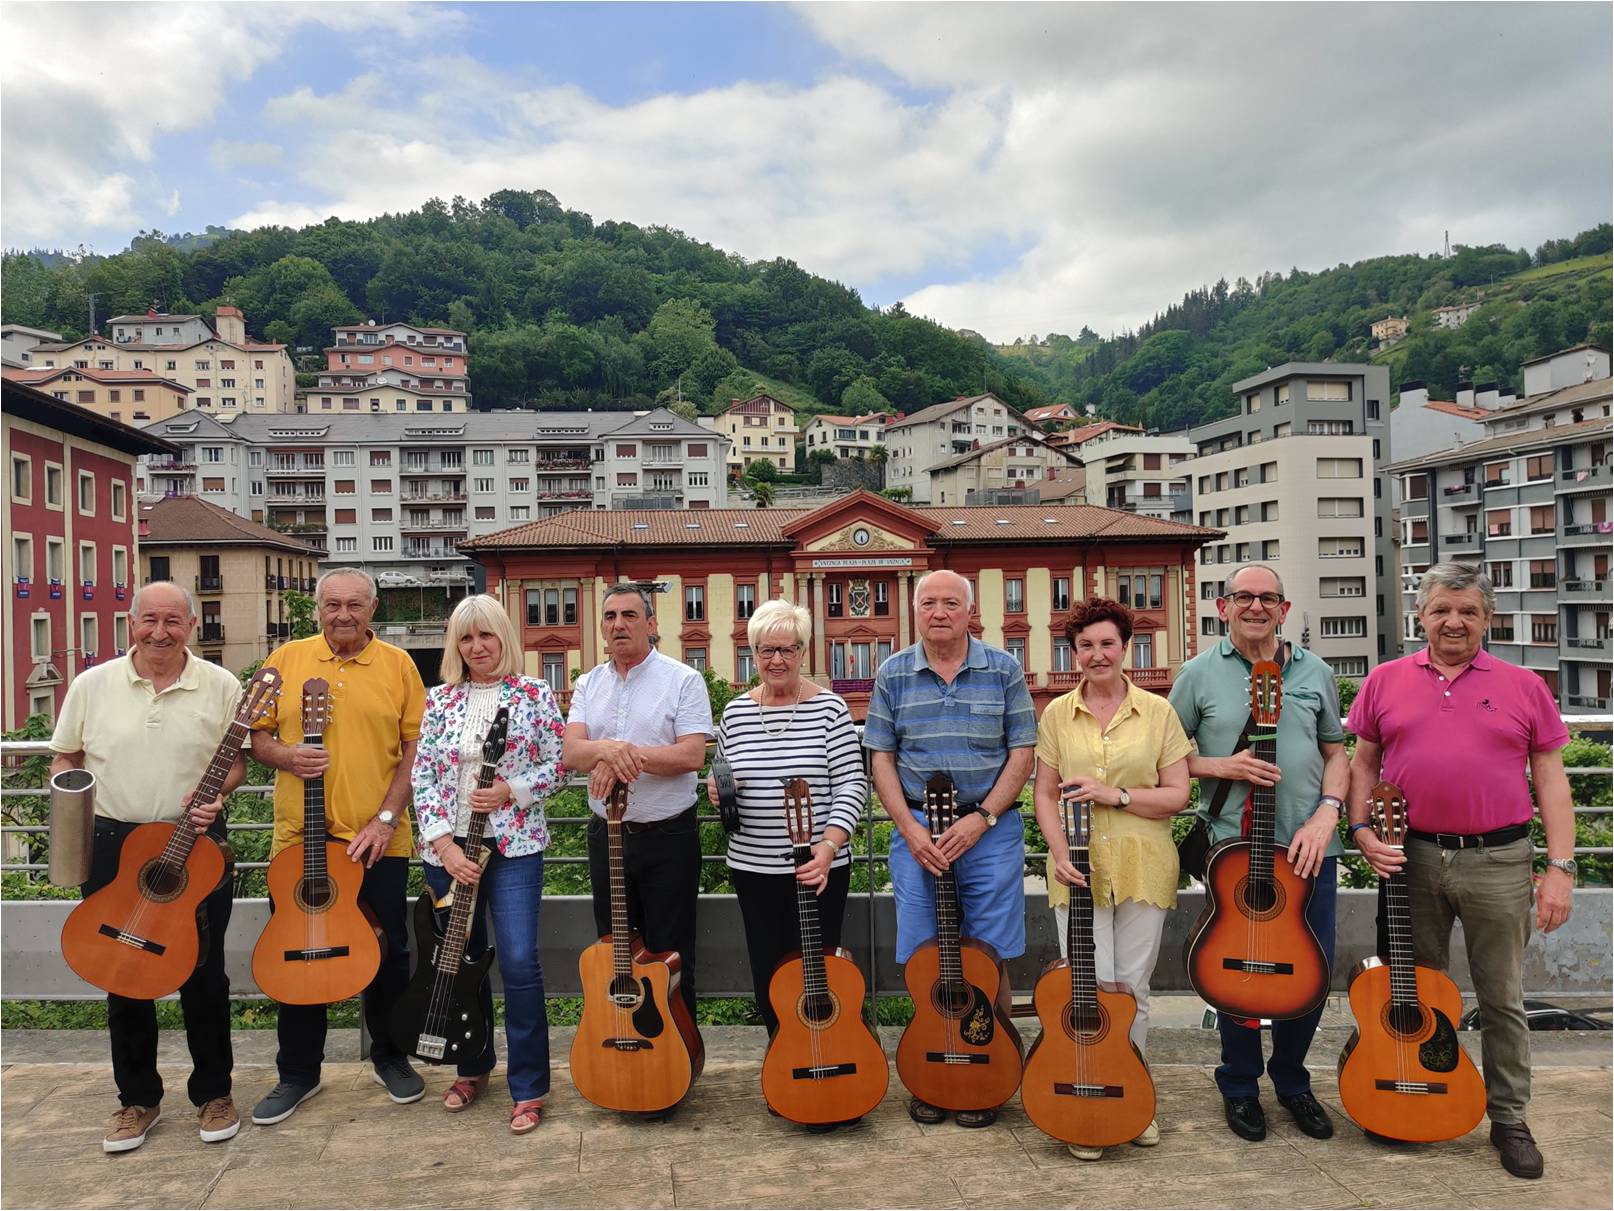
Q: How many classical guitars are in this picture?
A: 7